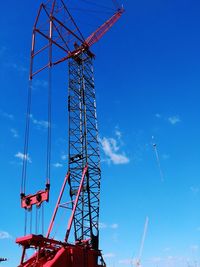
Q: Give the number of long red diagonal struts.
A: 2